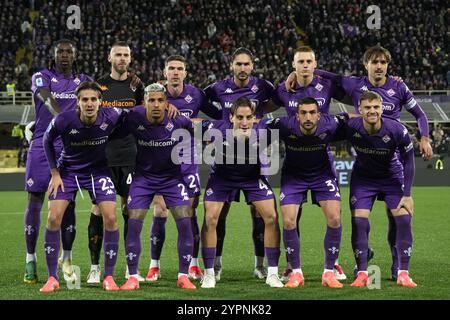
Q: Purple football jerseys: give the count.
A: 10